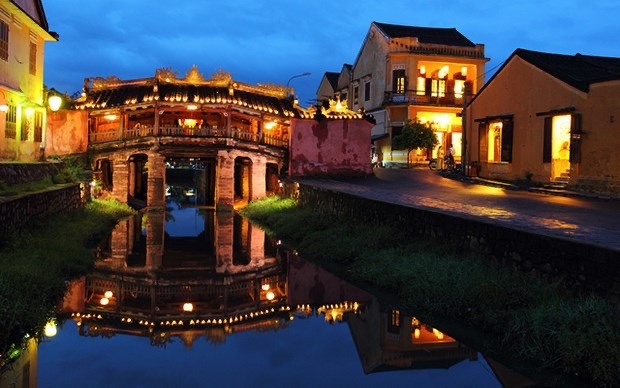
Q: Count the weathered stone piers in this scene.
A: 4